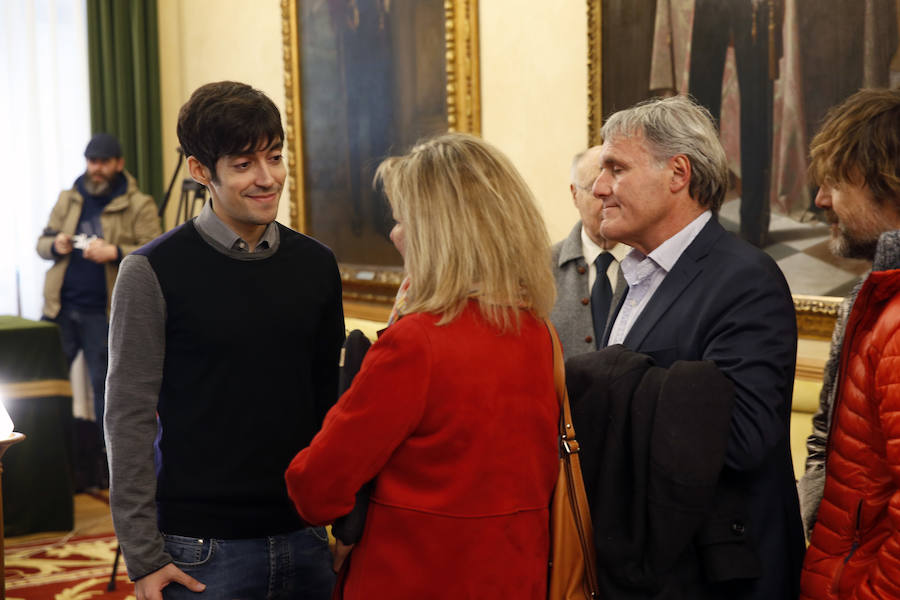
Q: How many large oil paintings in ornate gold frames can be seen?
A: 2